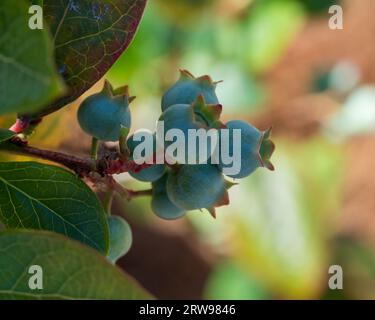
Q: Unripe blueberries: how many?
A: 8